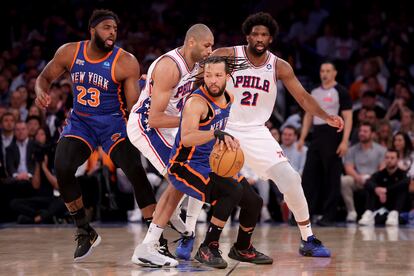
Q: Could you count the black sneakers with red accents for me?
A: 2